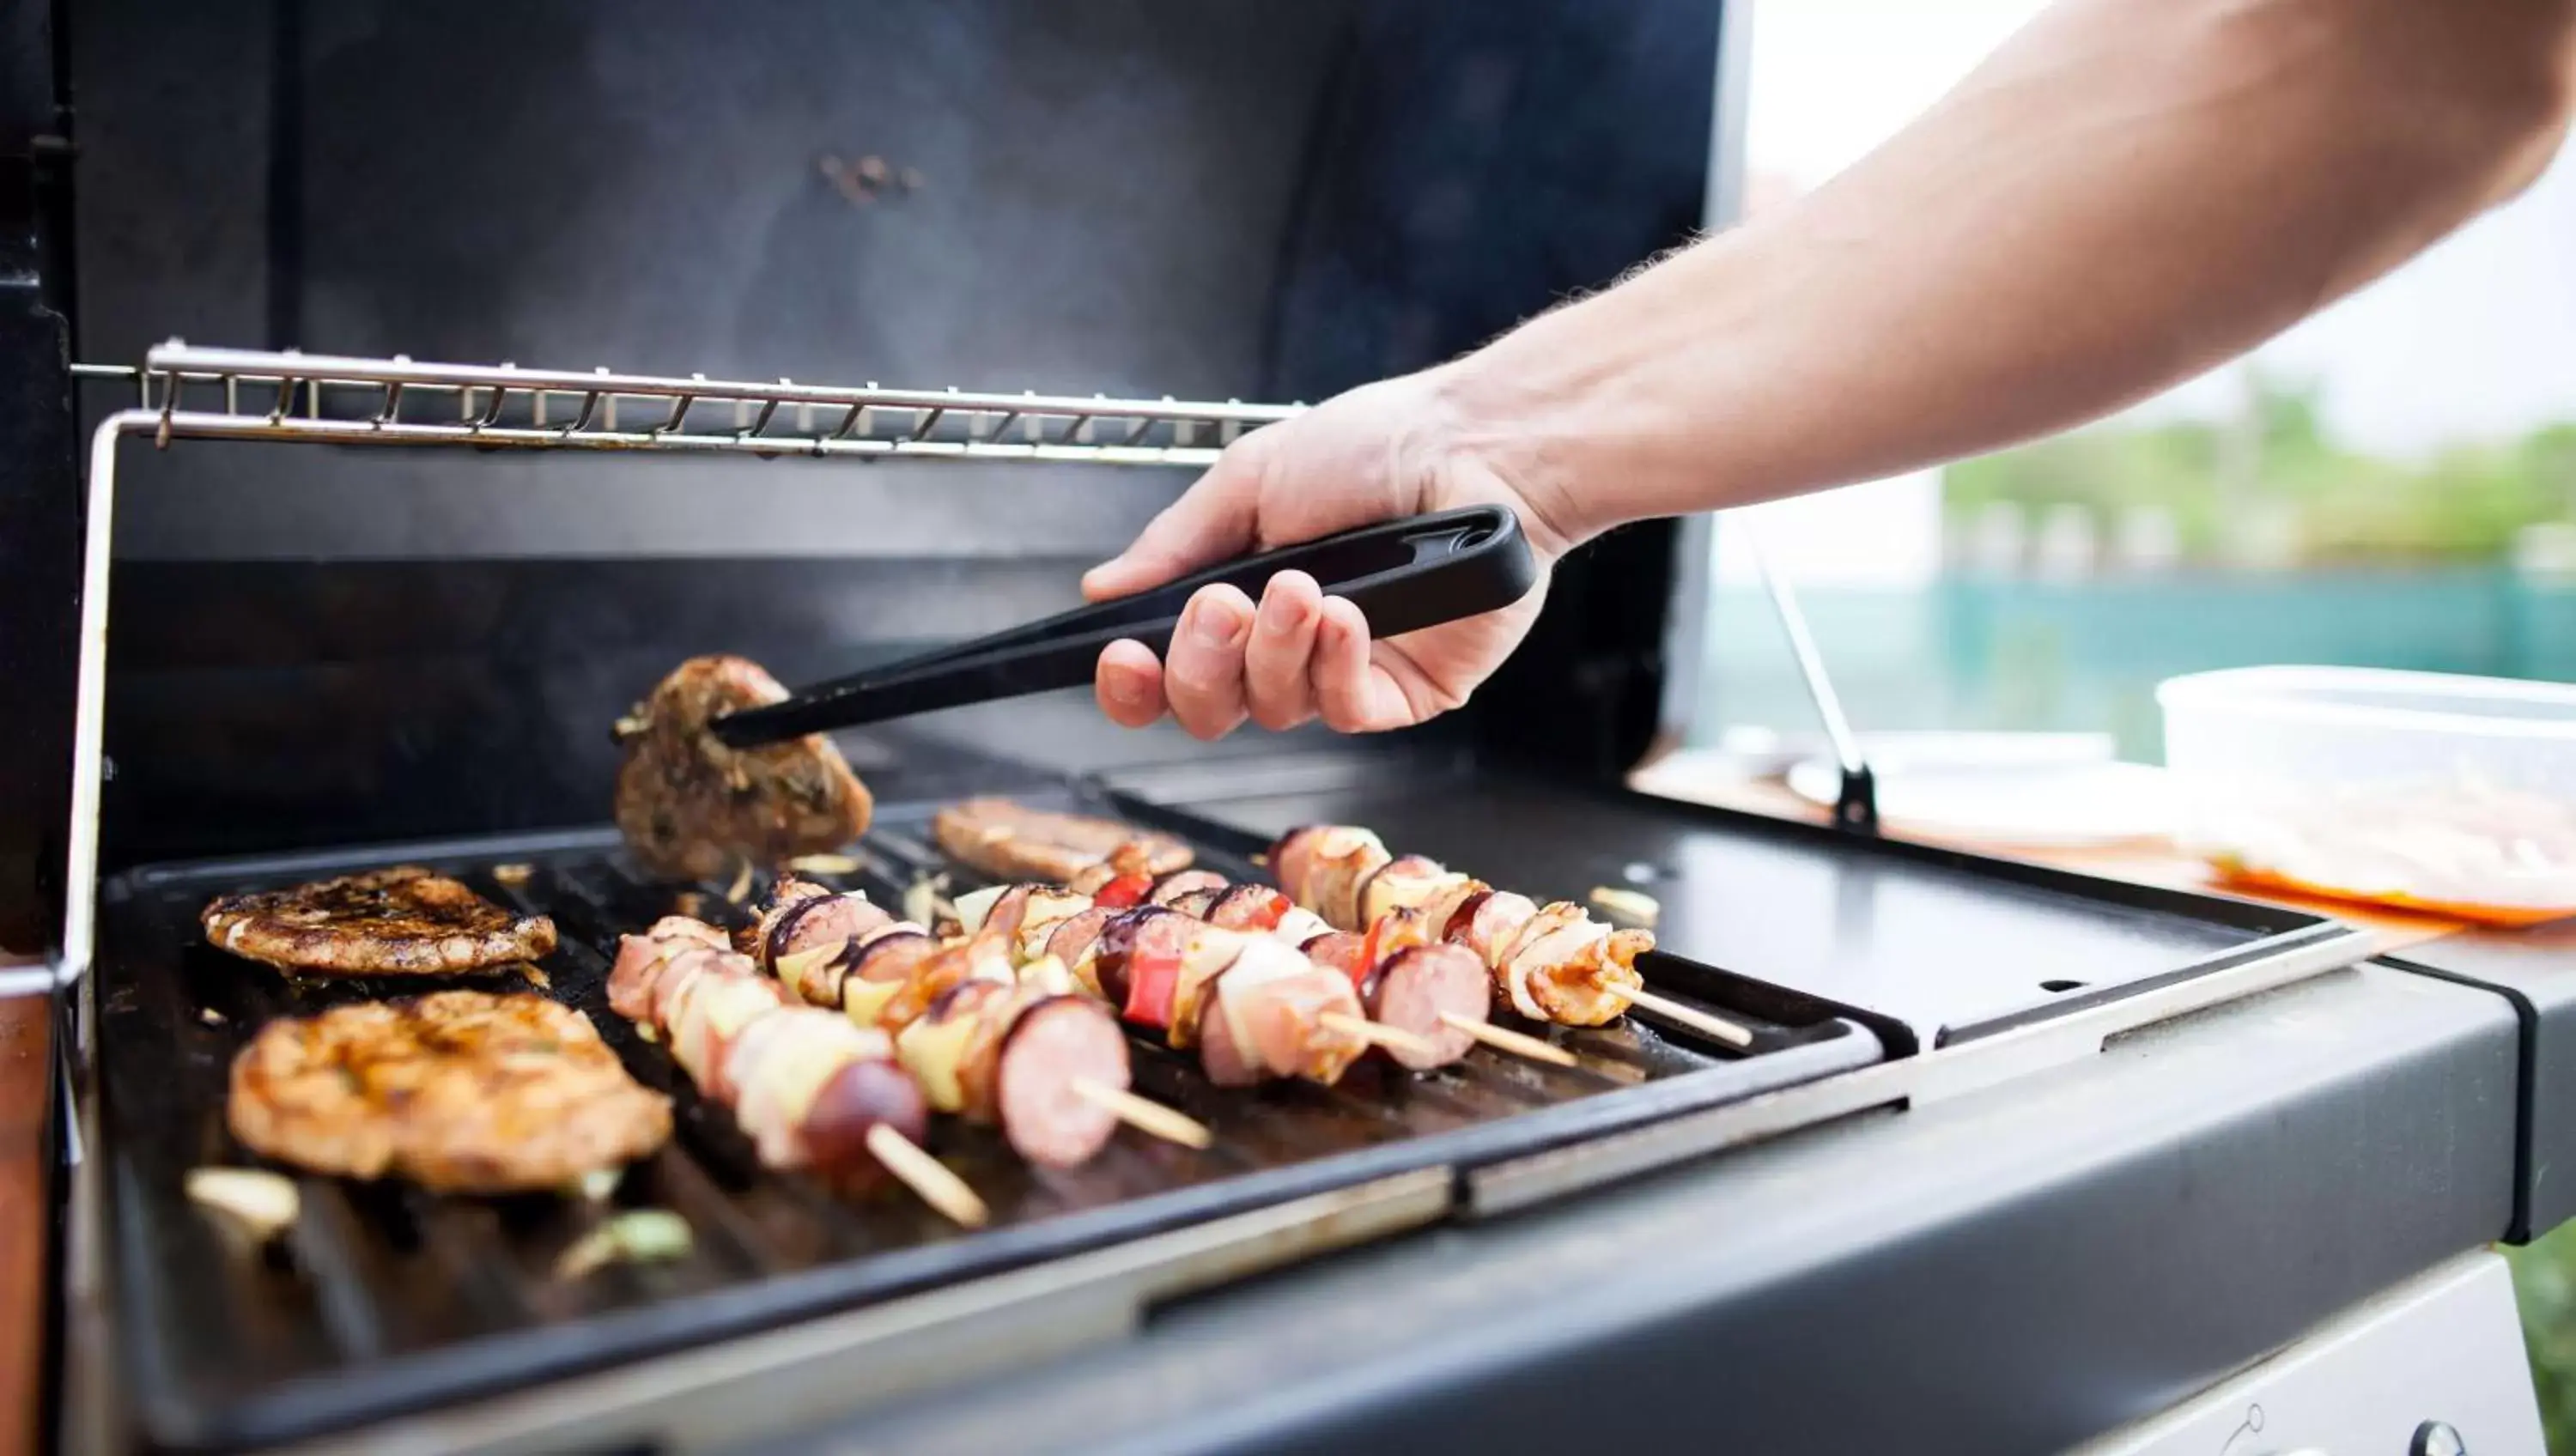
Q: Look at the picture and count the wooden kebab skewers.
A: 5